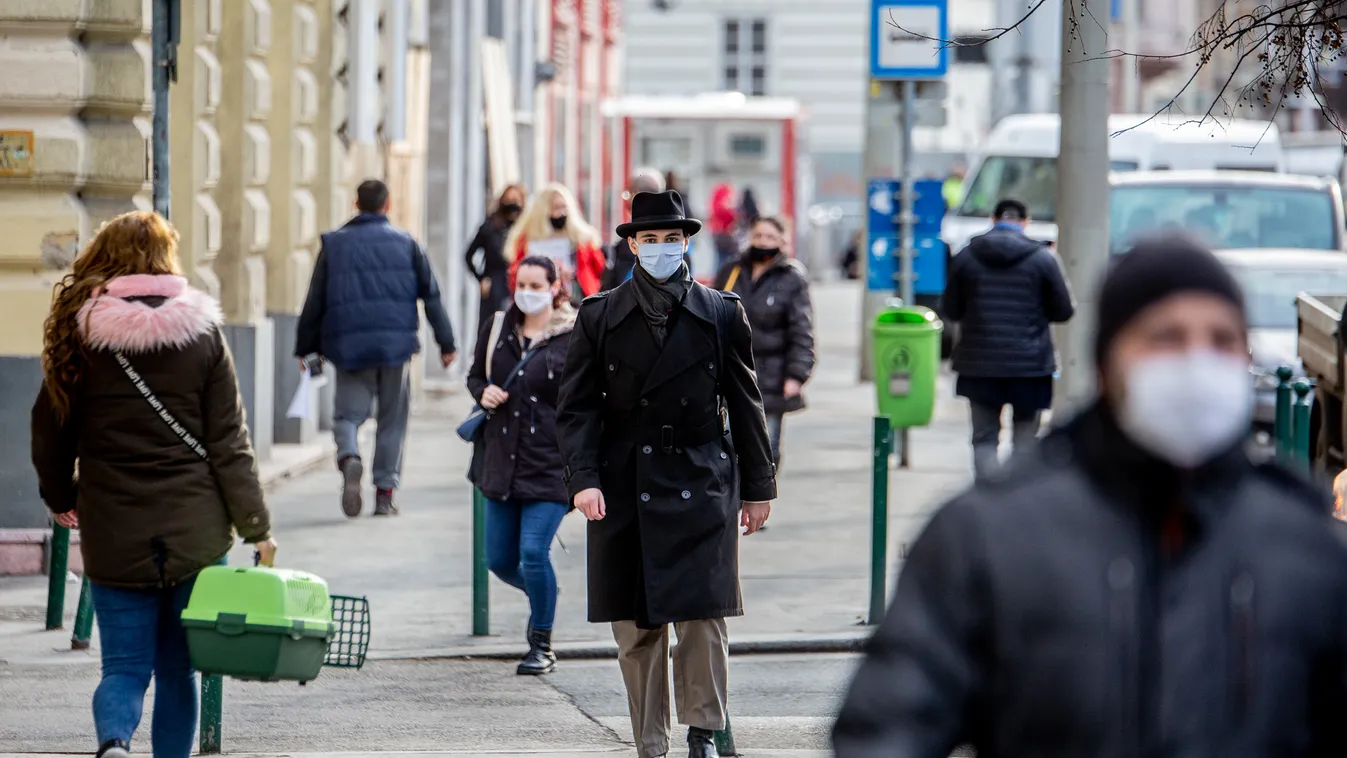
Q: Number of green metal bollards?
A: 8